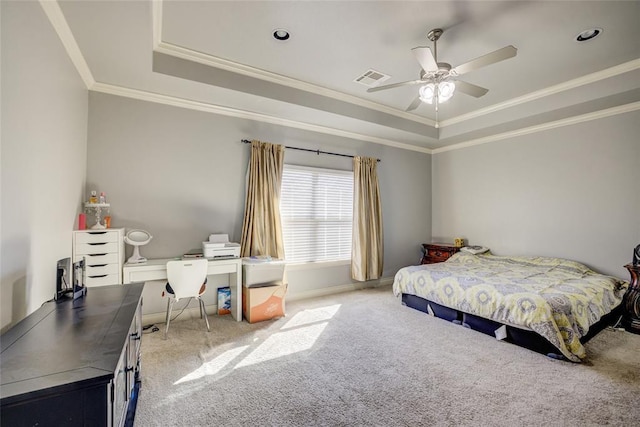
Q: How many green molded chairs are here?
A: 0